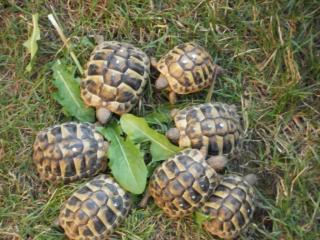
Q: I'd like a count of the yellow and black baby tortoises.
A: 7